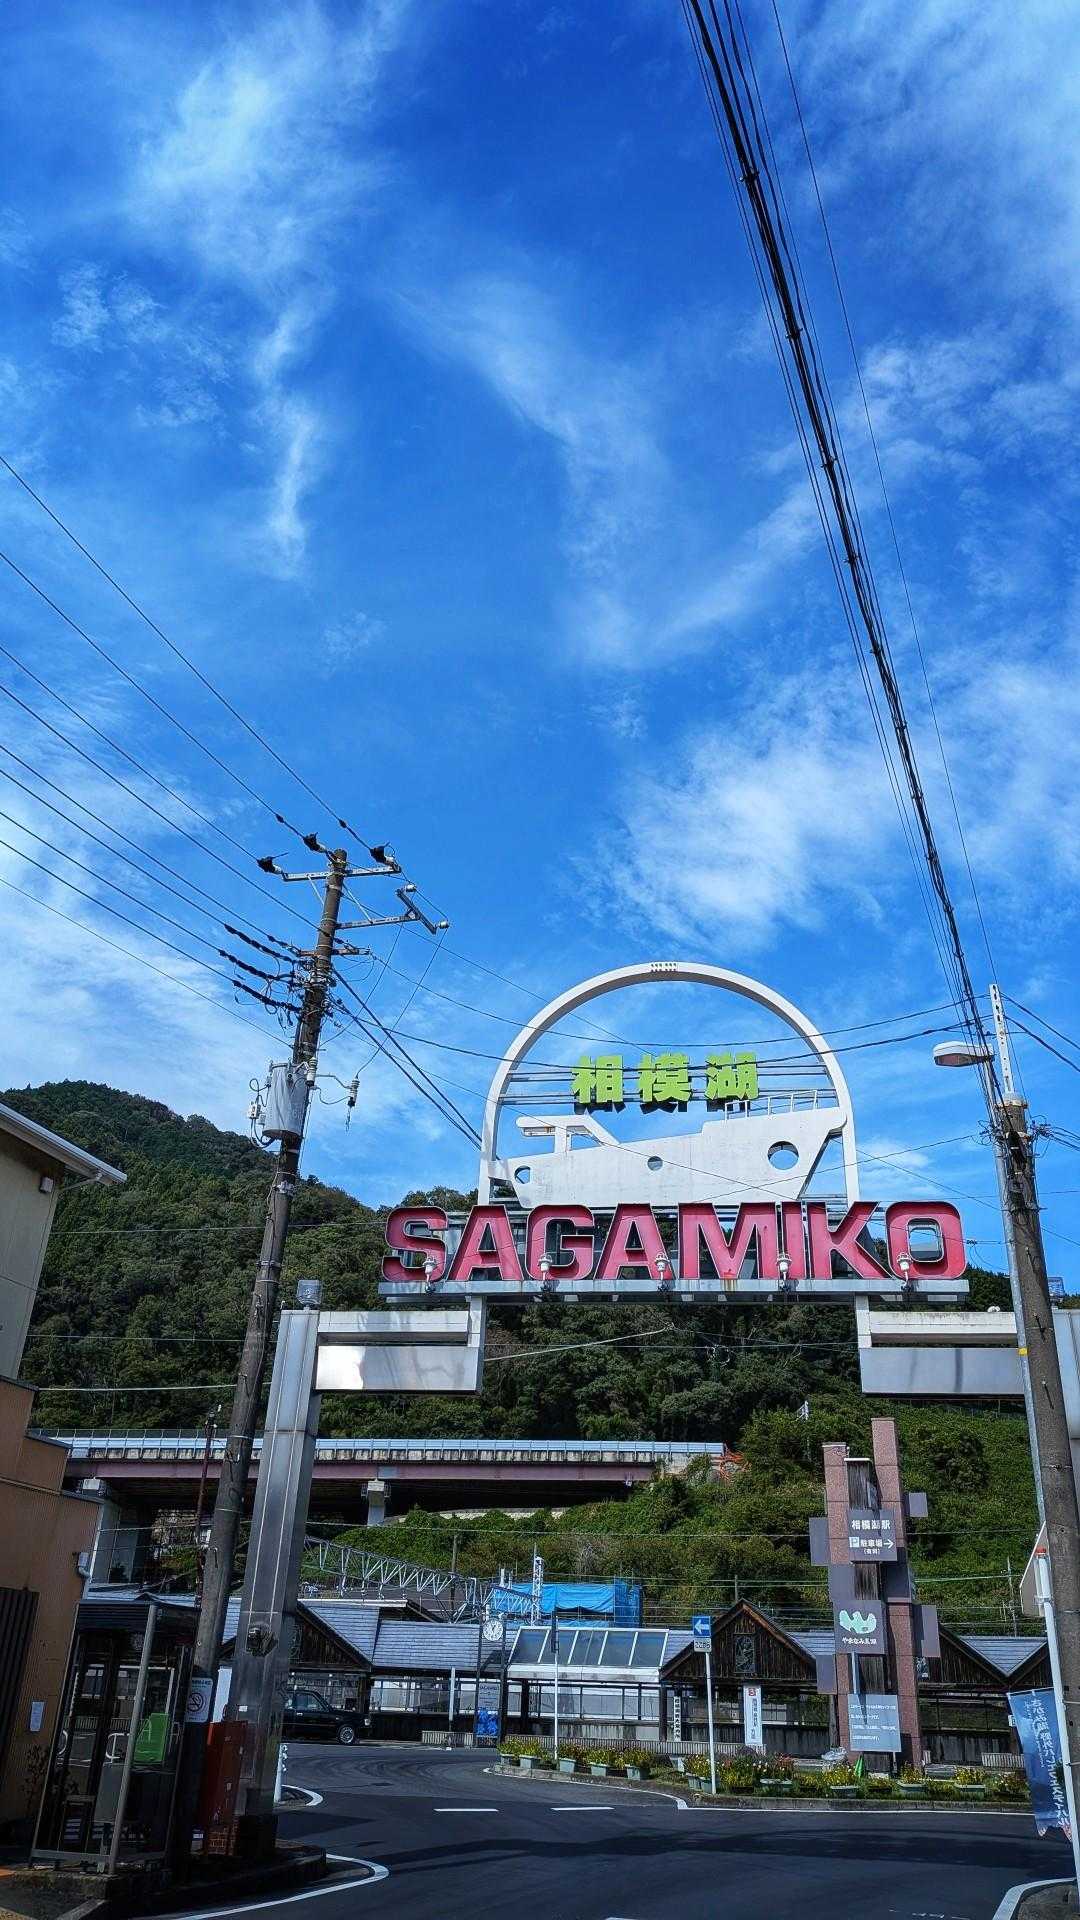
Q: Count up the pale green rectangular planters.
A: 11